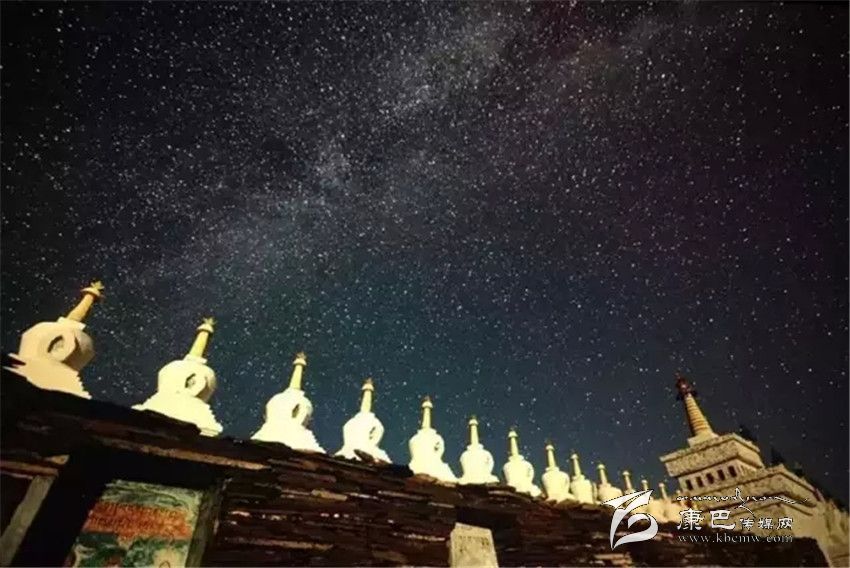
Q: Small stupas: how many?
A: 13